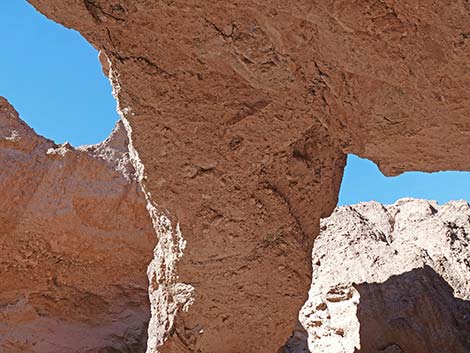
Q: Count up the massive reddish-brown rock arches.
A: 1